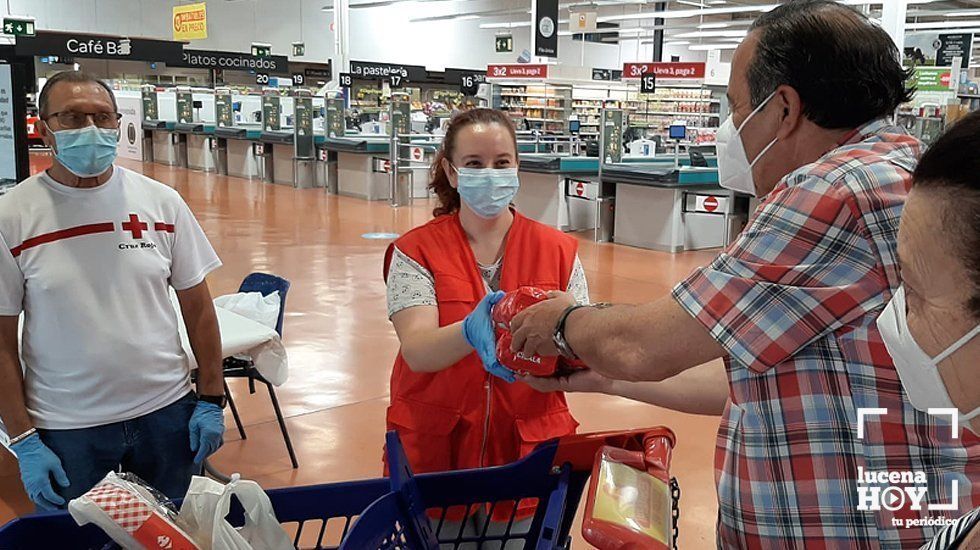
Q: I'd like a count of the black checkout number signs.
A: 6